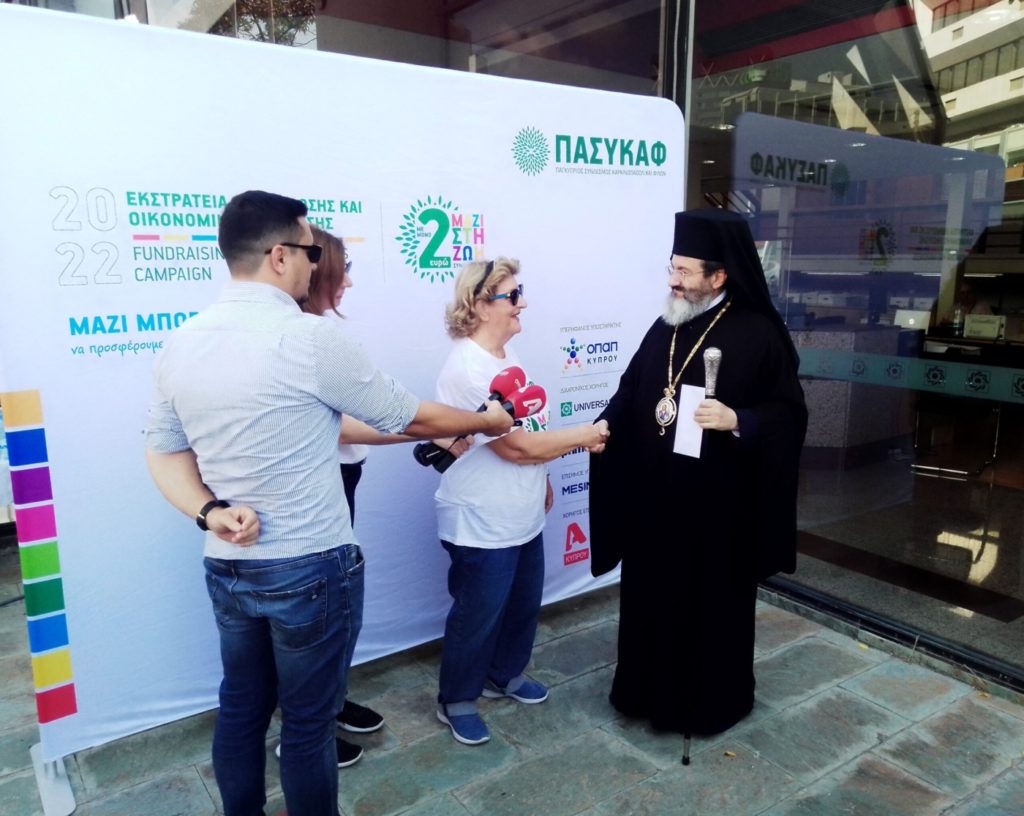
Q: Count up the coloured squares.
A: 9